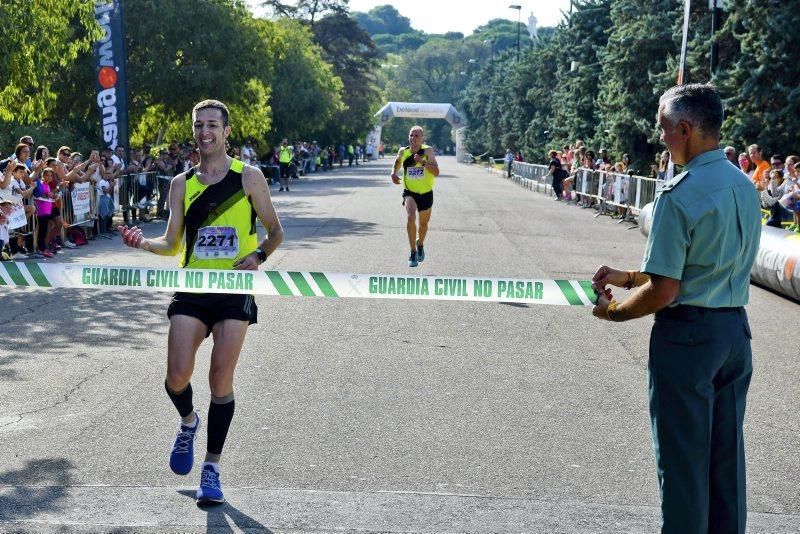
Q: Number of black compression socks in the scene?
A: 2